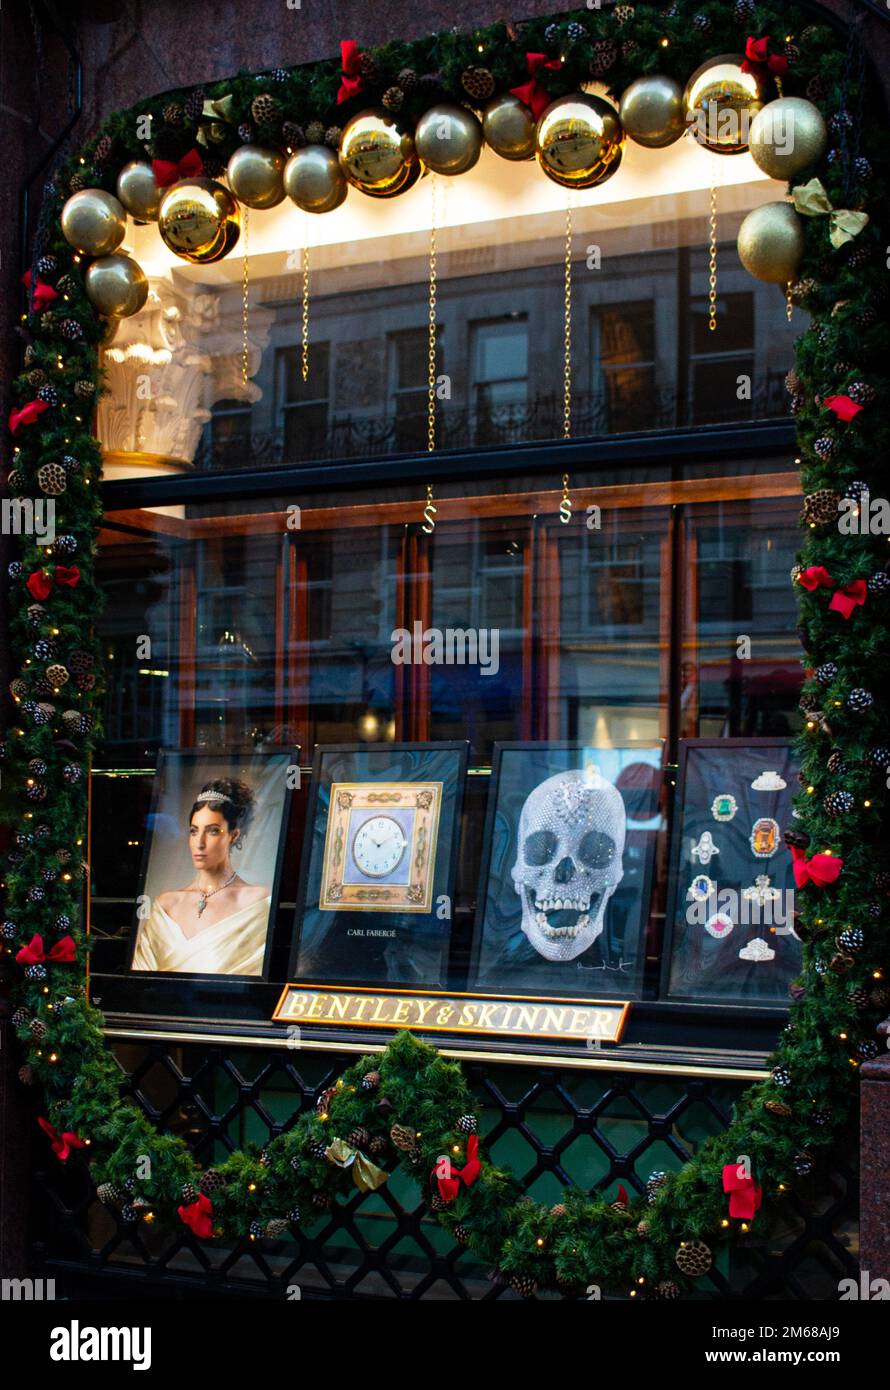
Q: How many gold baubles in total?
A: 14